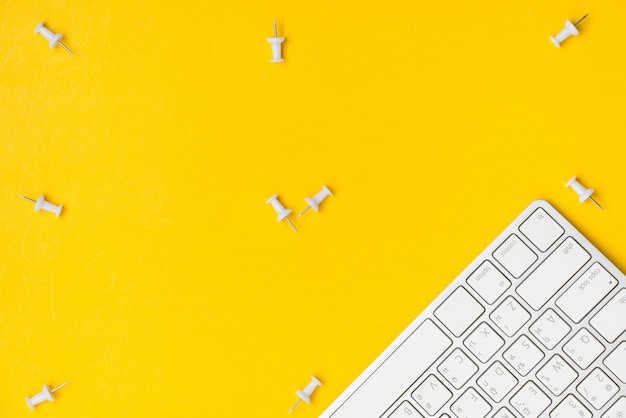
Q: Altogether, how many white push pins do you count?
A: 9